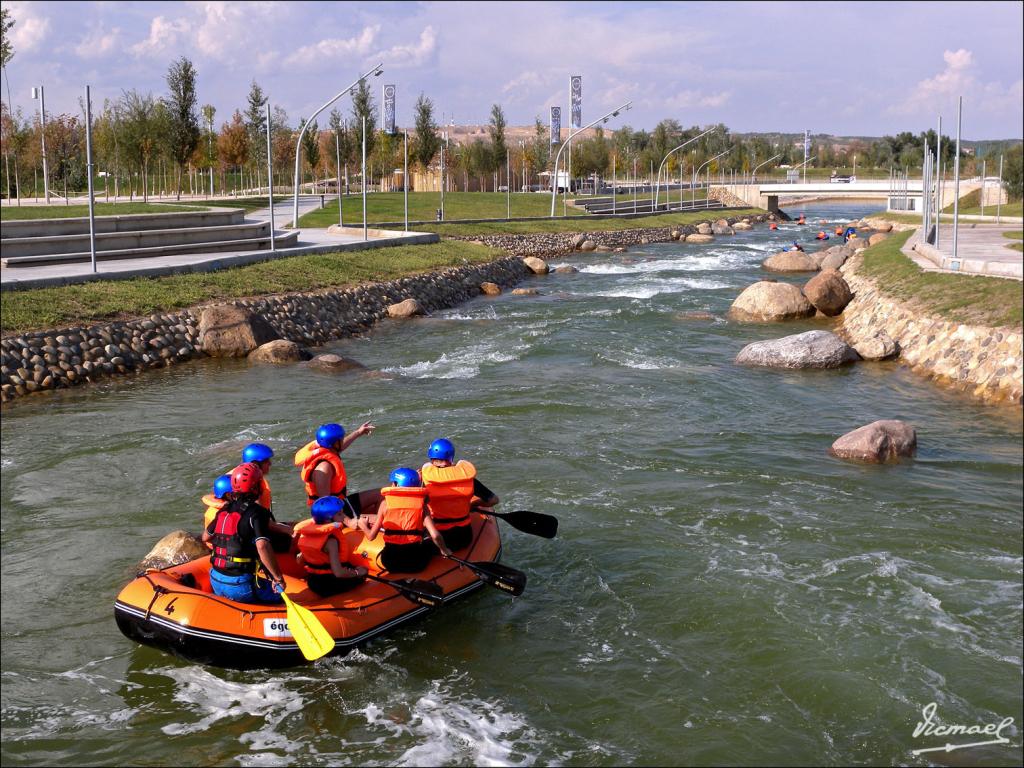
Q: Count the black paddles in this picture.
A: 3